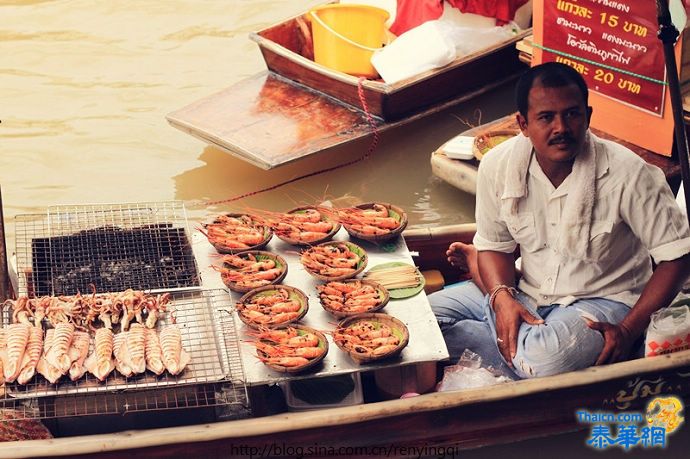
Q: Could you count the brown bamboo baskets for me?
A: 9